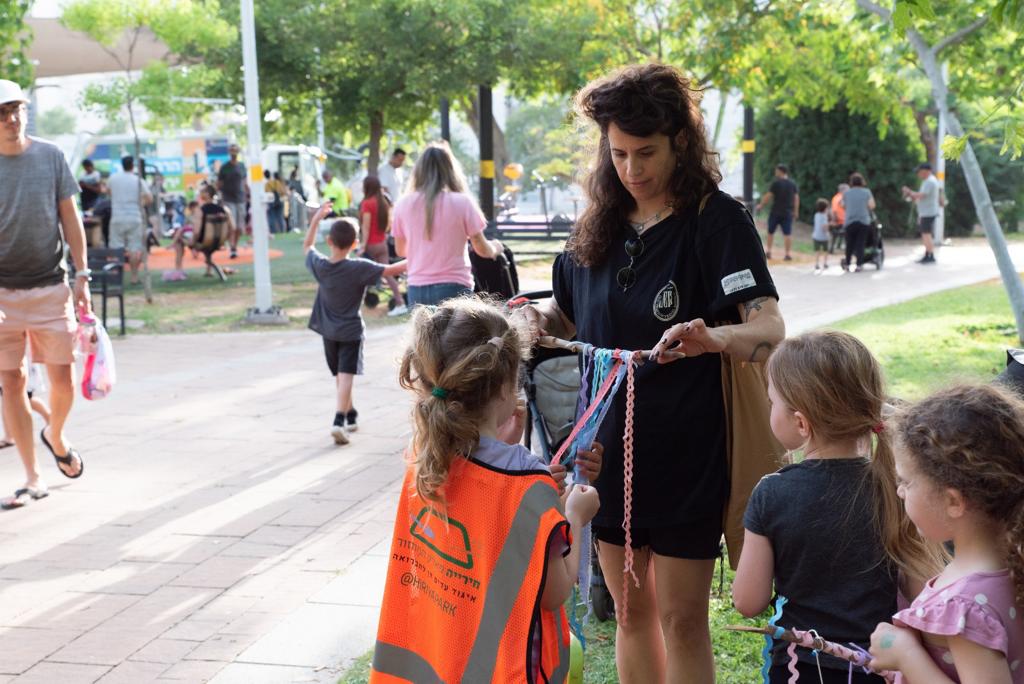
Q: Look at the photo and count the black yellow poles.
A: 2